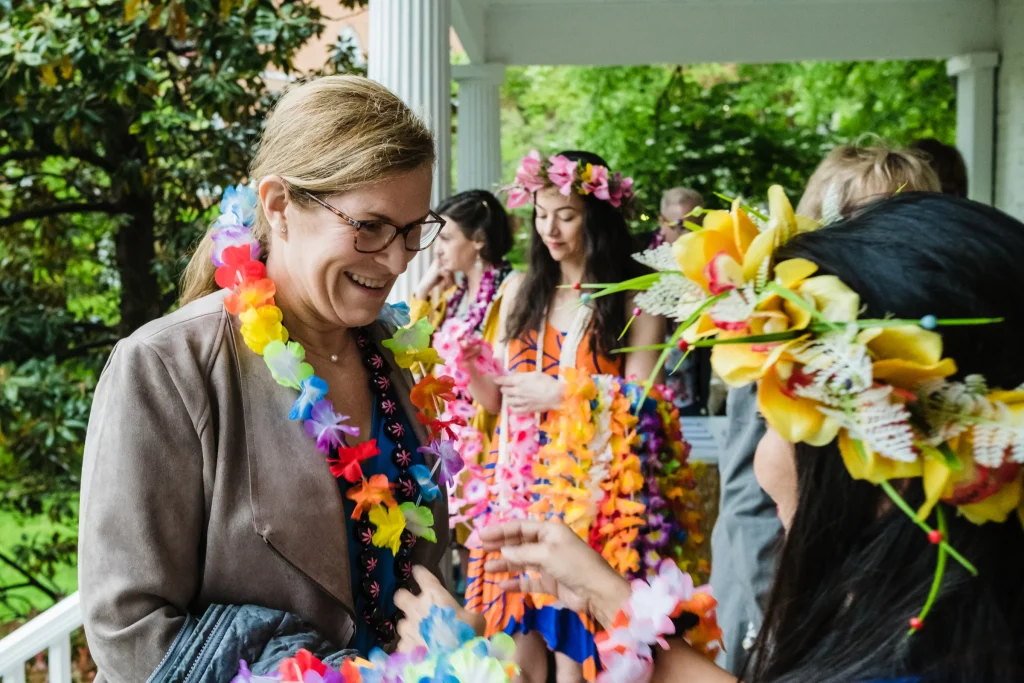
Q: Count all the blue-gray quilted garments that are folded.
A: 1